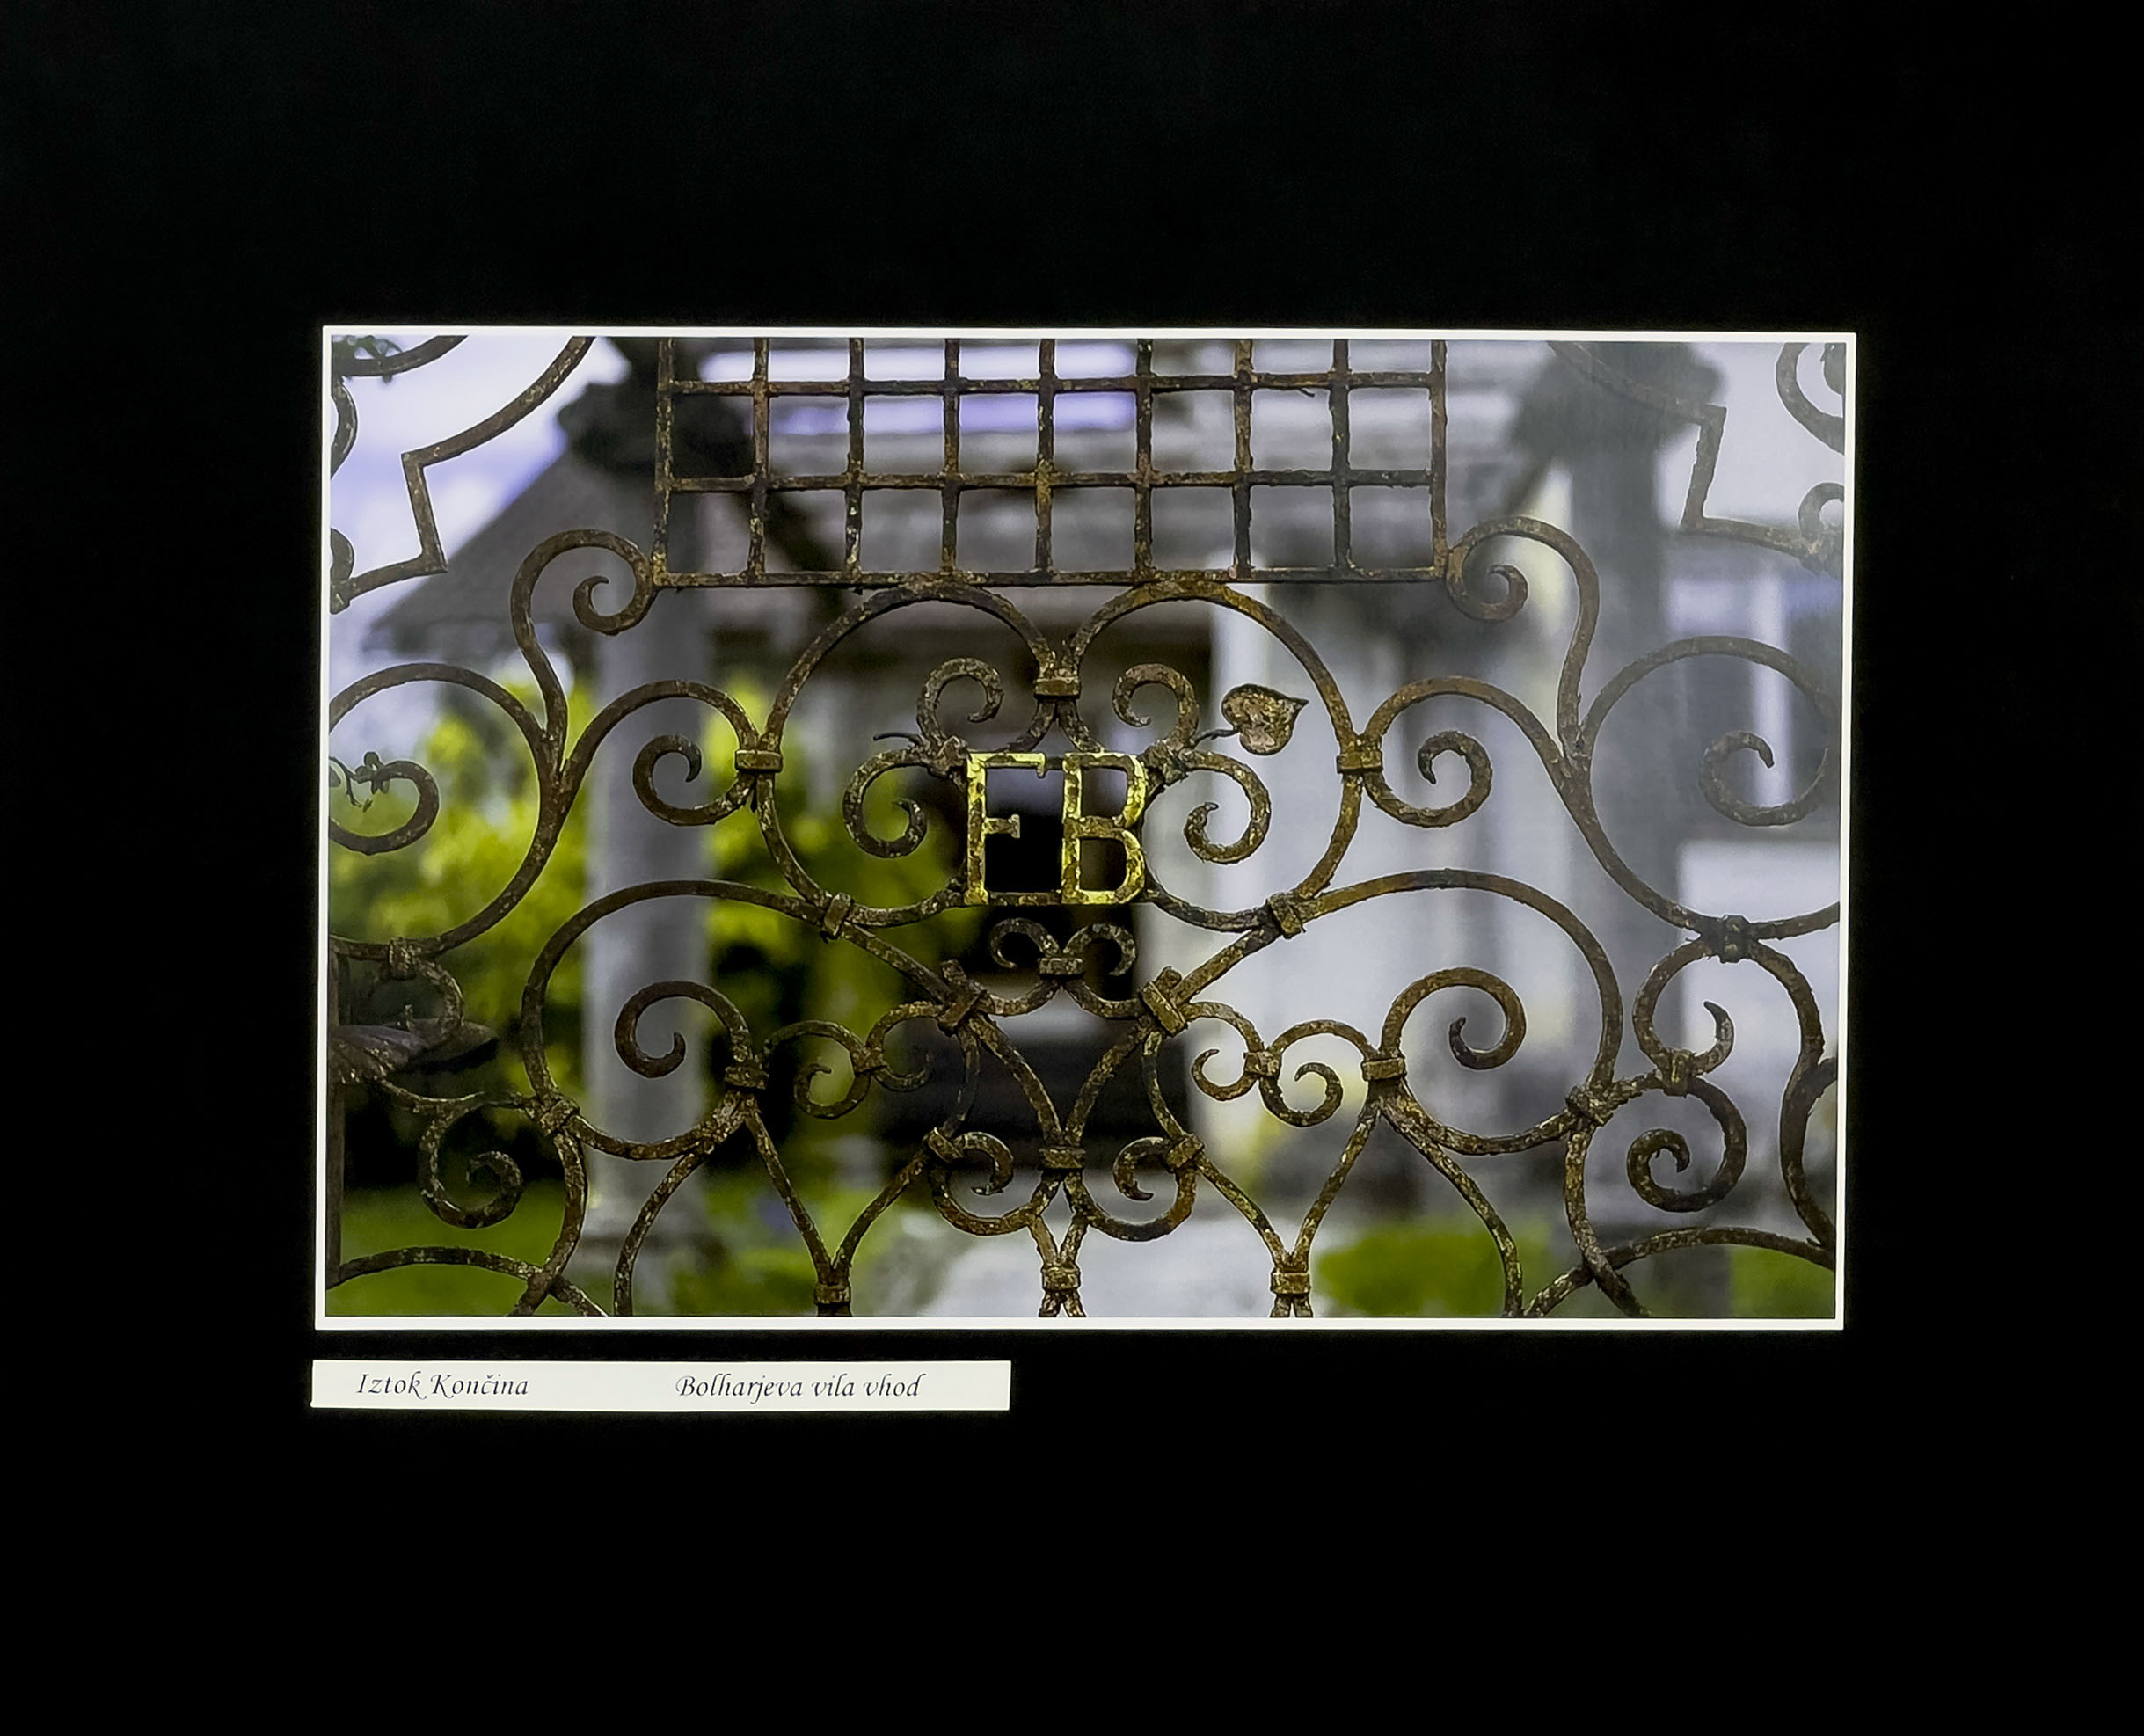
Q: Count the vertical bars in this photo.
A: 9